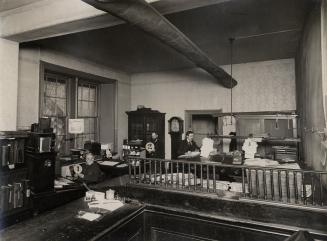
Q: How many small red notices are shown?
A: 0